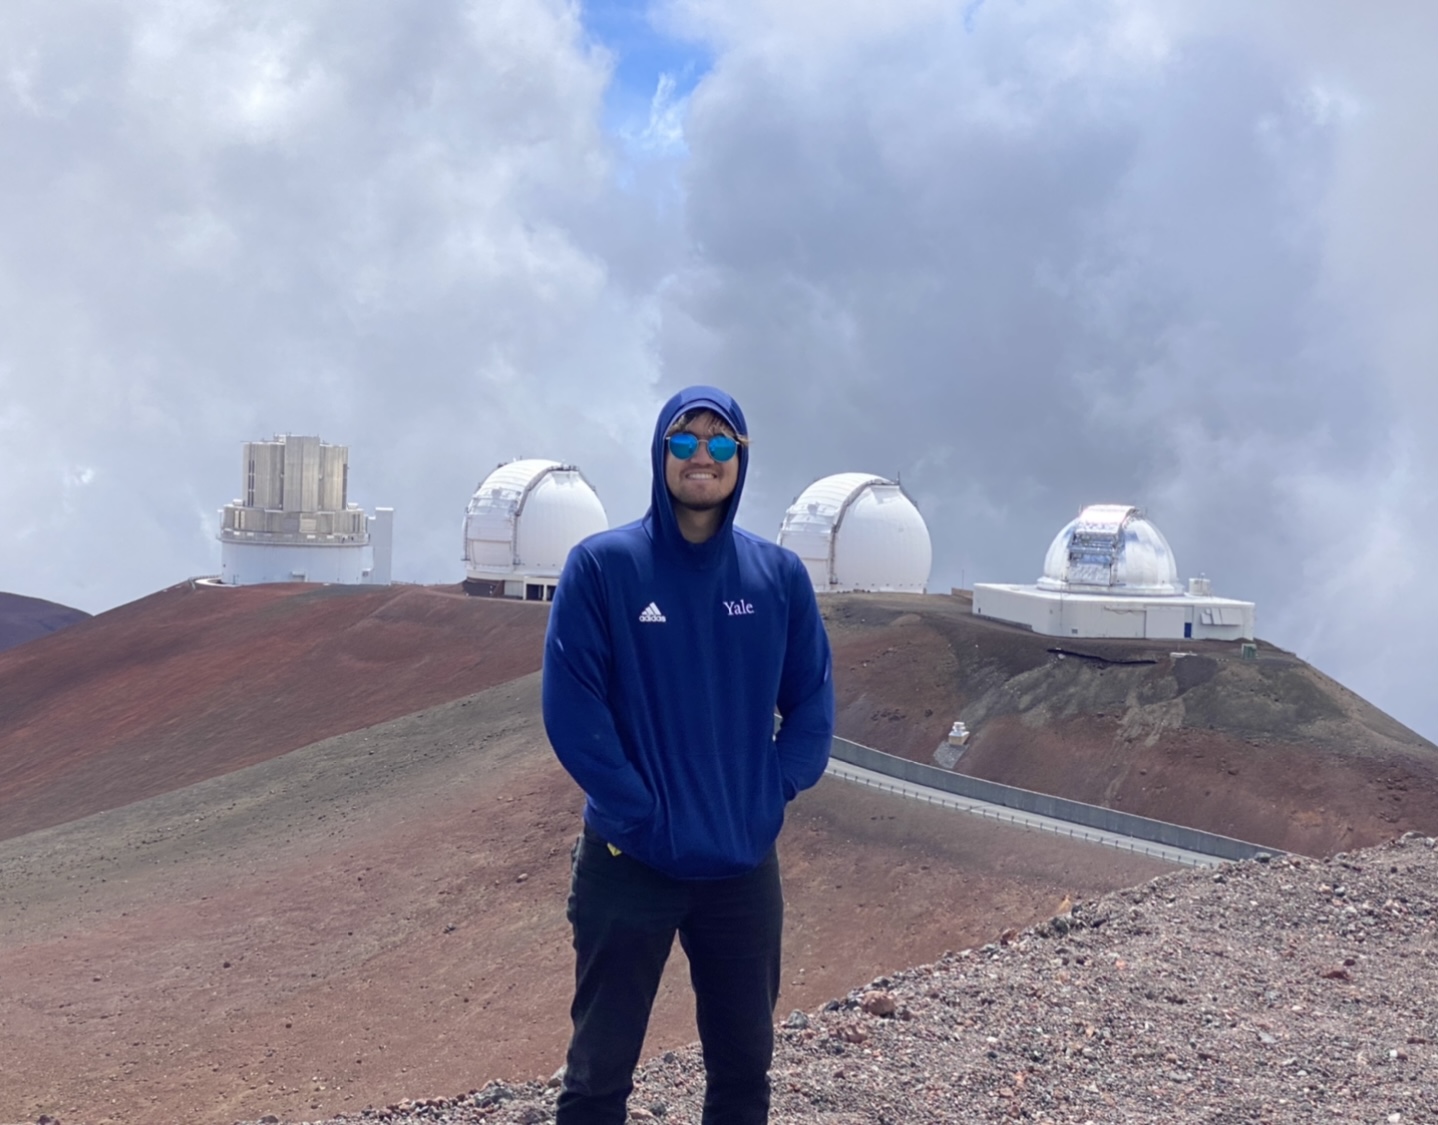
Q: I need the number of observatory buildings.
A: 4